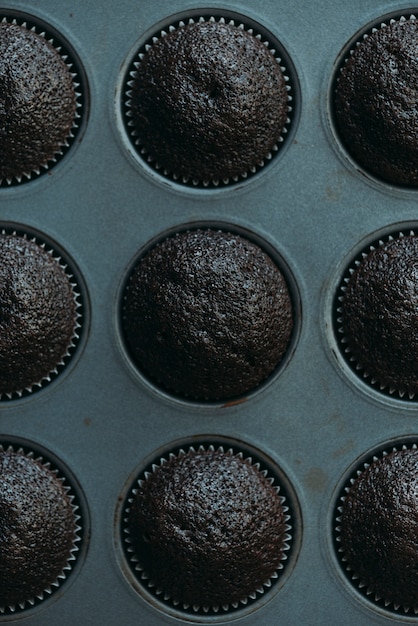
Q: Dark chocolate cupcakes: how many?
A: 9